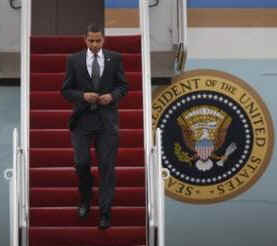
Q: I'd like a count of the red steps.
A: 11